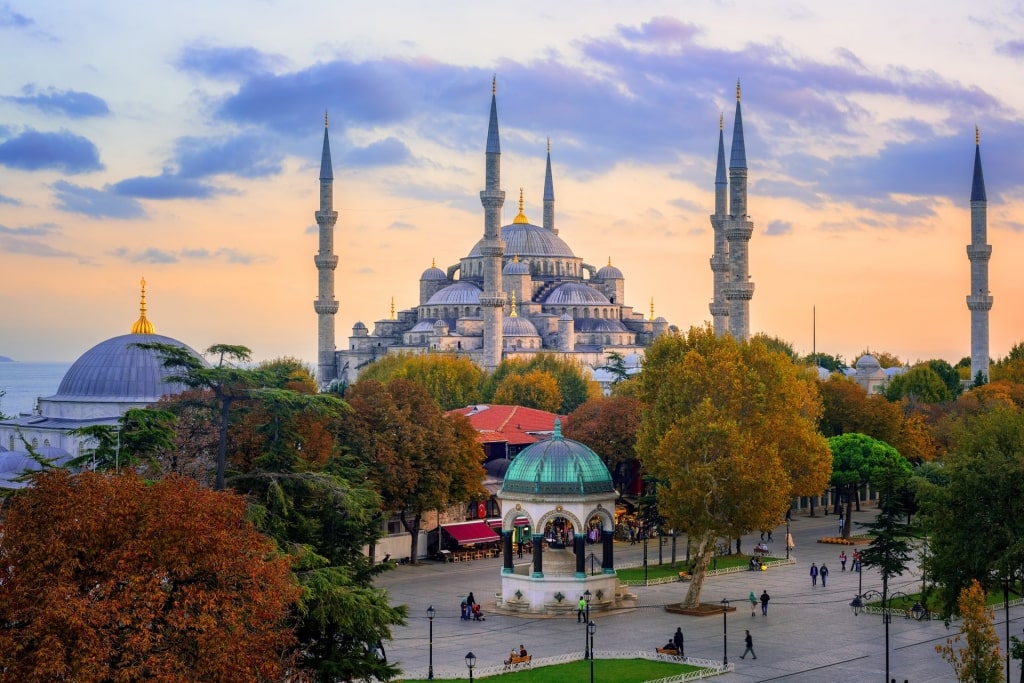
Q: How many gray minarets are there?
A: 6